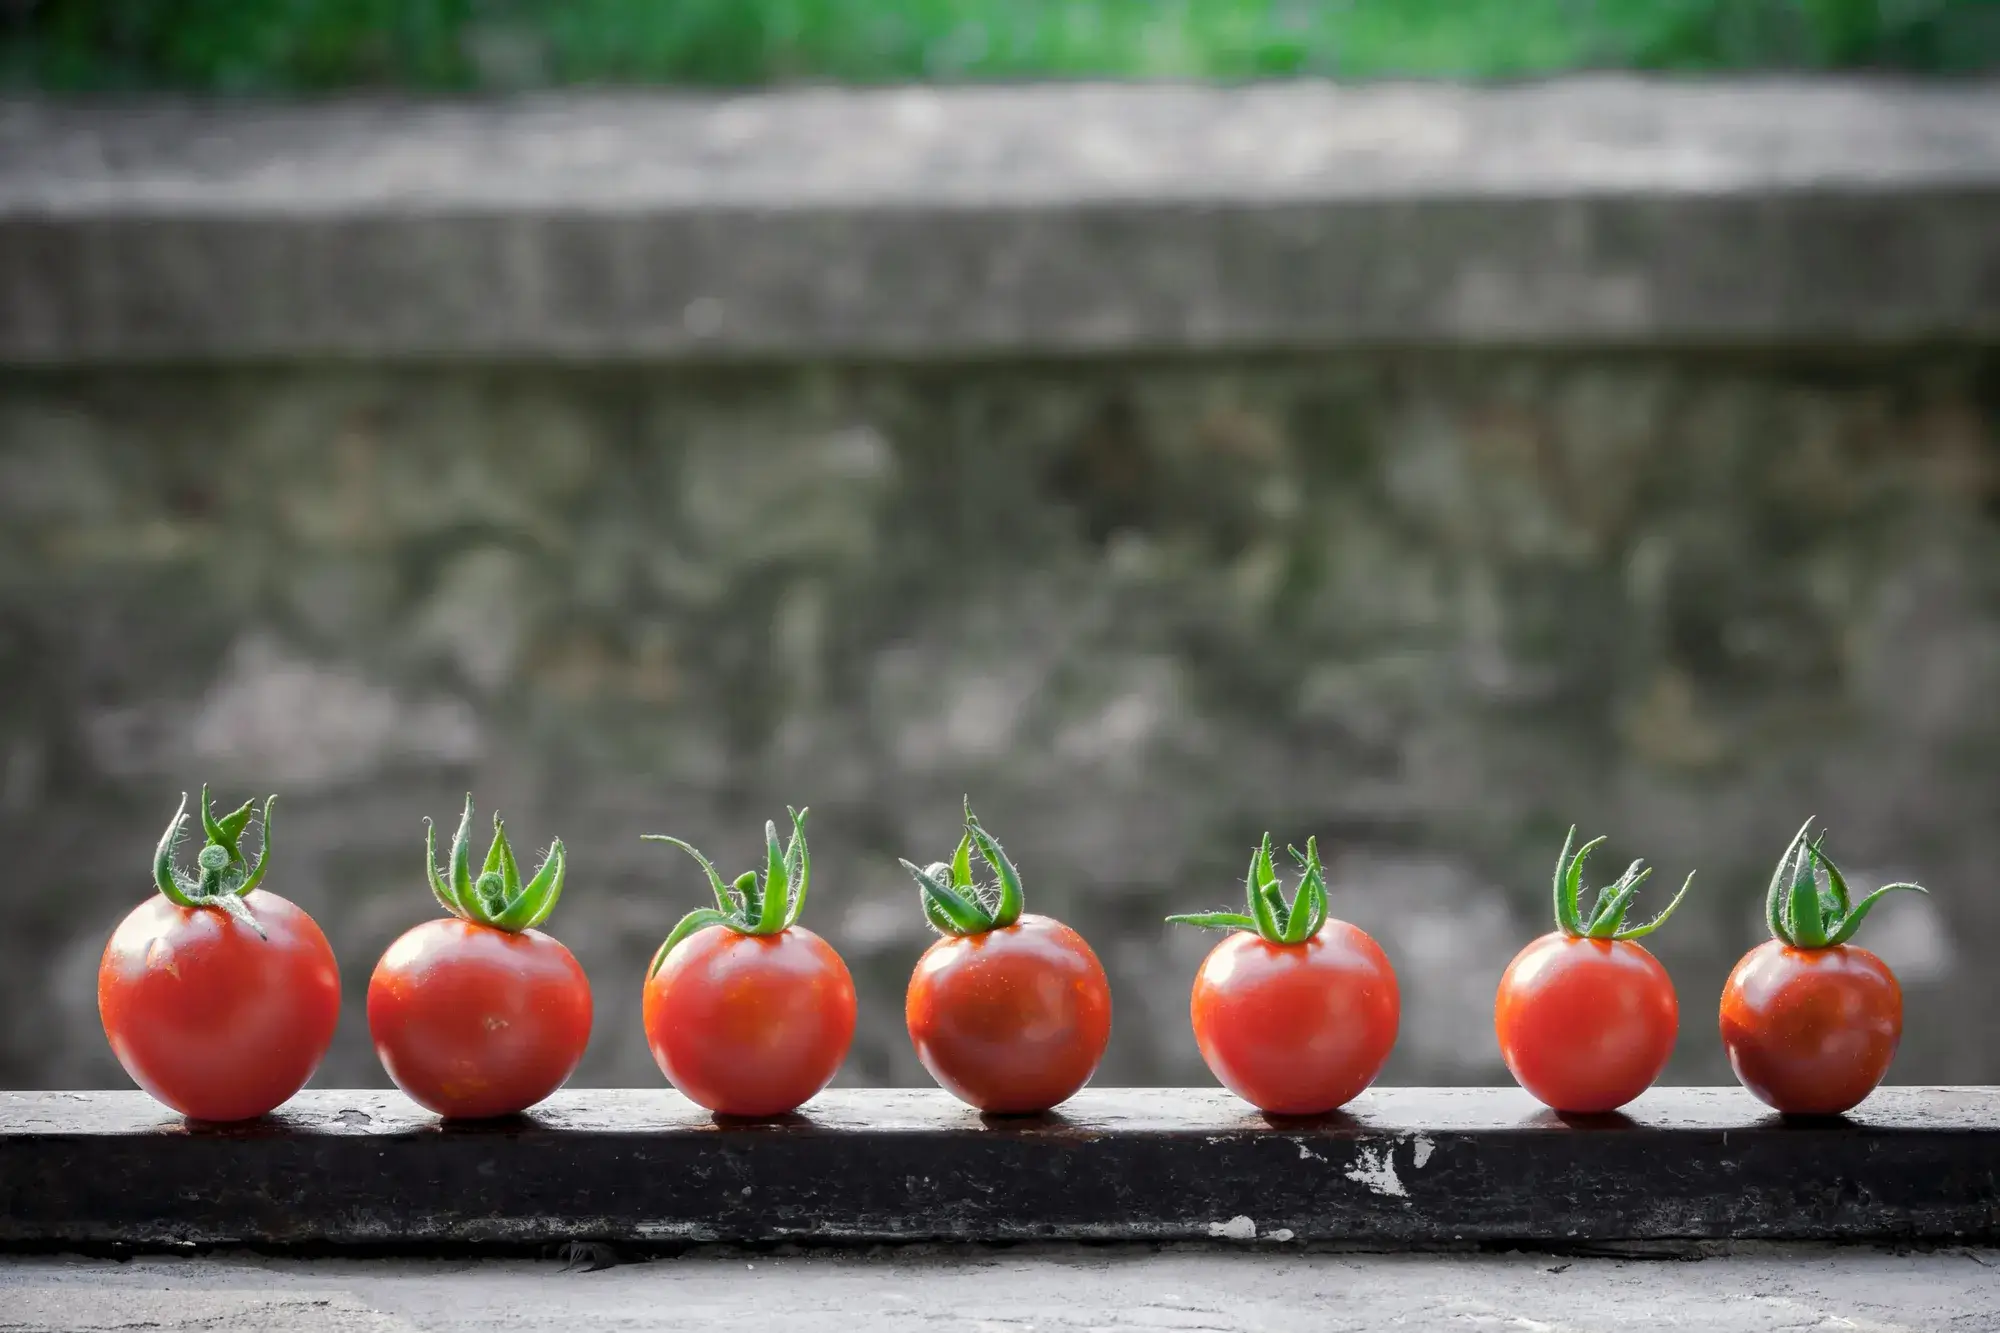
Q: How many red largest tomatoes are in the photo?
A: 1